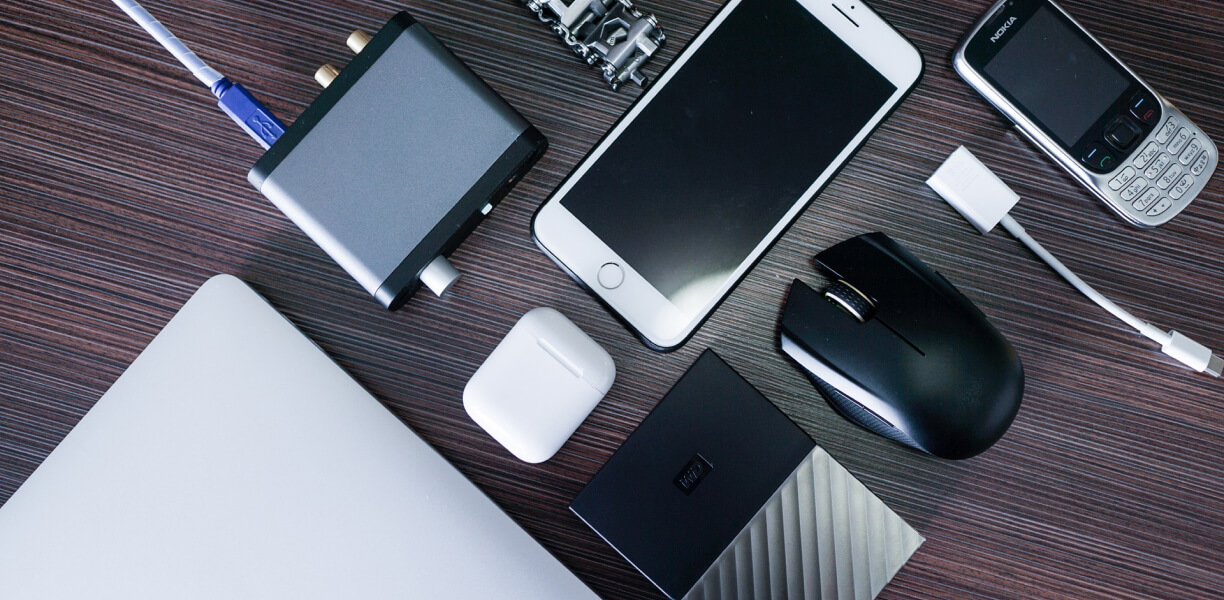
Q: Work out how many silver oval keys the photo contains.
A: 12